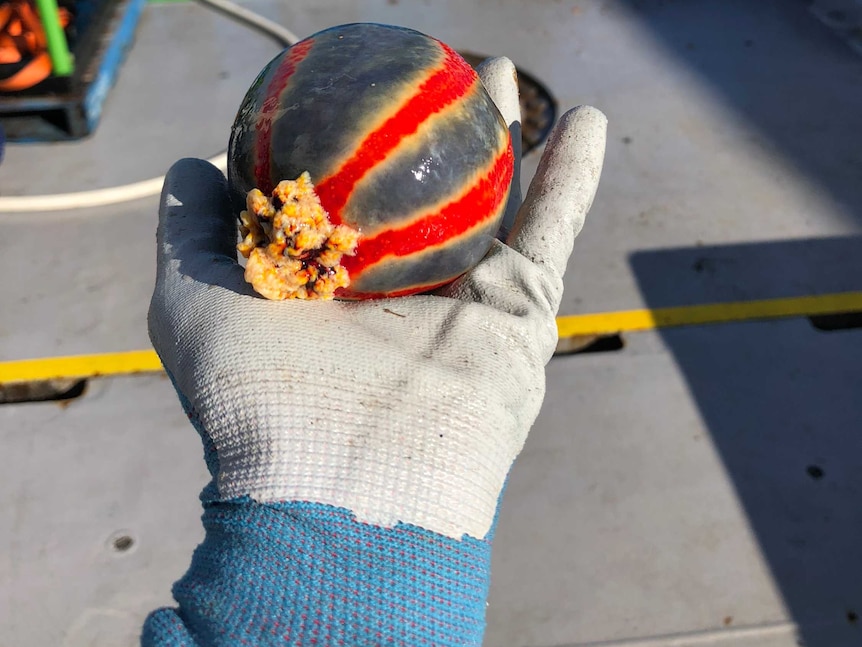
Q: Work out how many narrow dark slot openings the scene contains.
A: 3